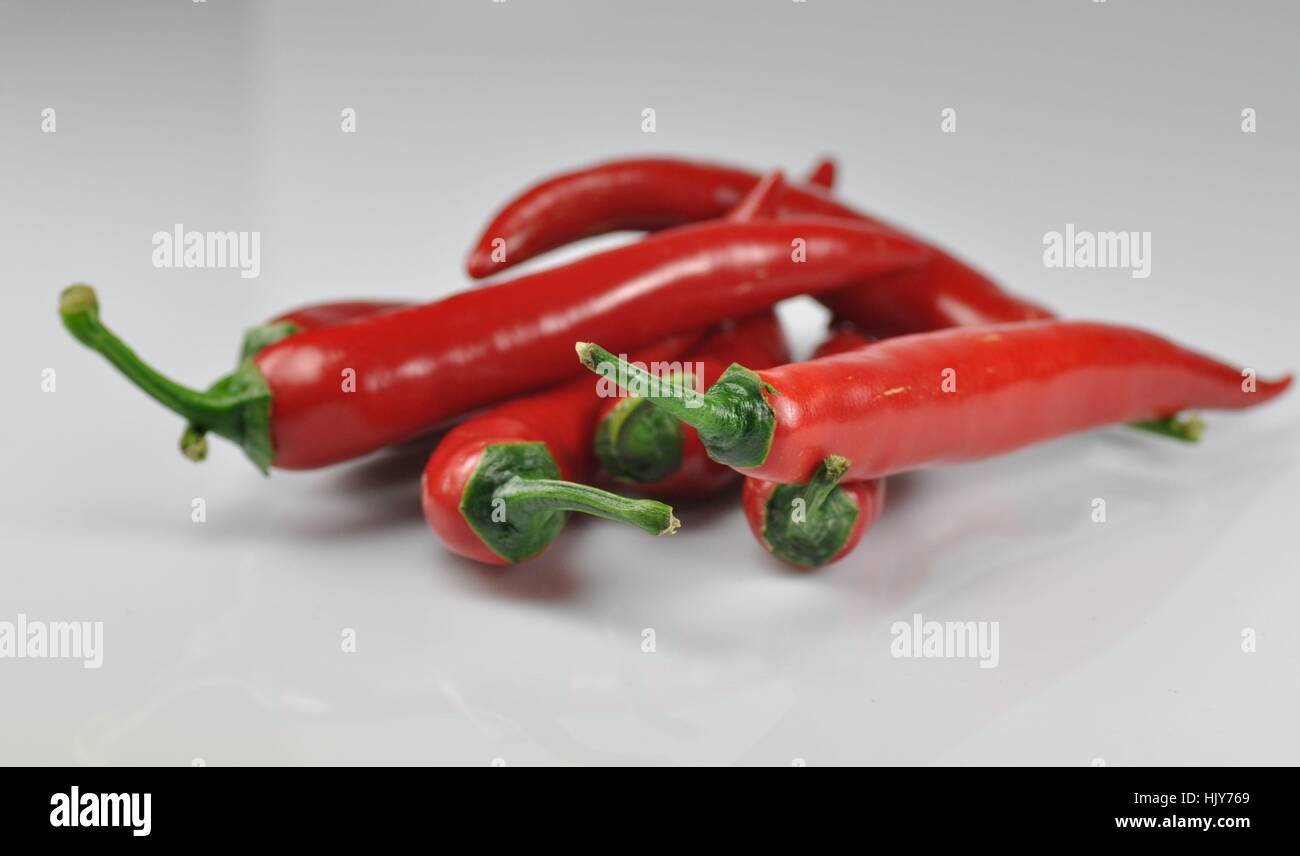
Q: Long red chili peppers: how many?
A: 7